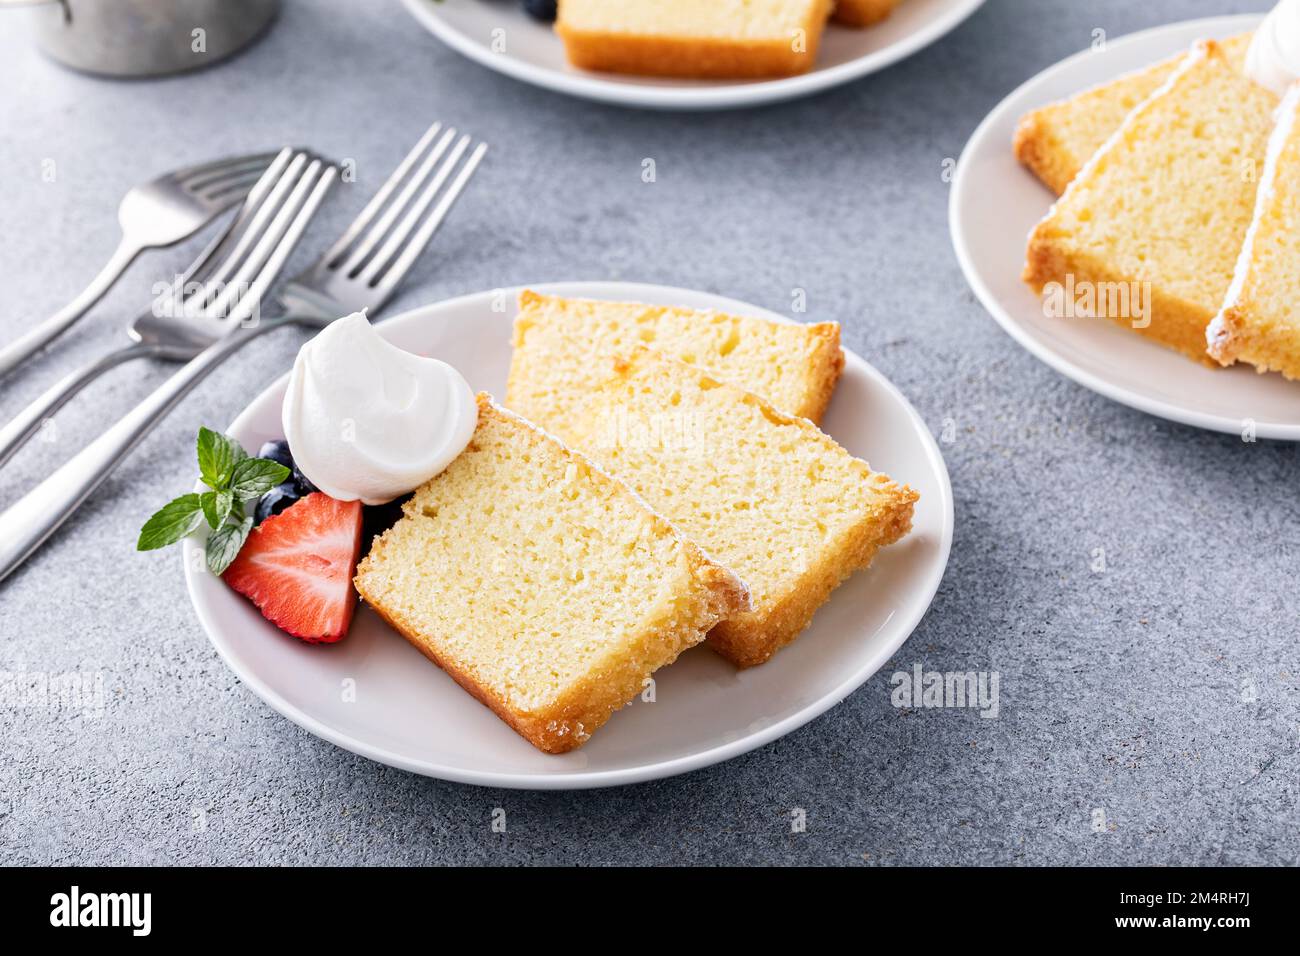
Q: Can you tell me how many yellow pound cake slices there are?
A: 8